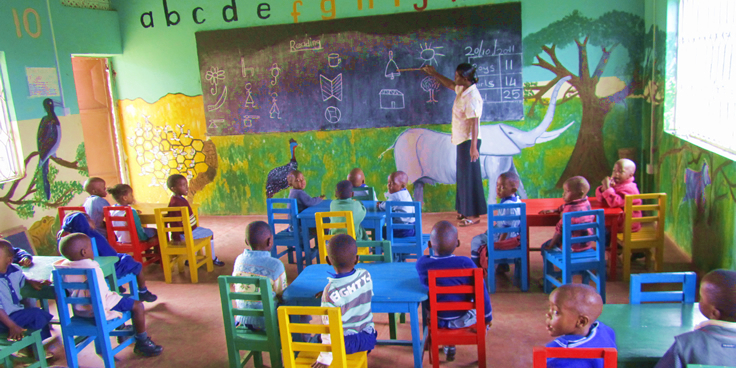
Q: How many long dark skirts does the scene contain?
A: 1